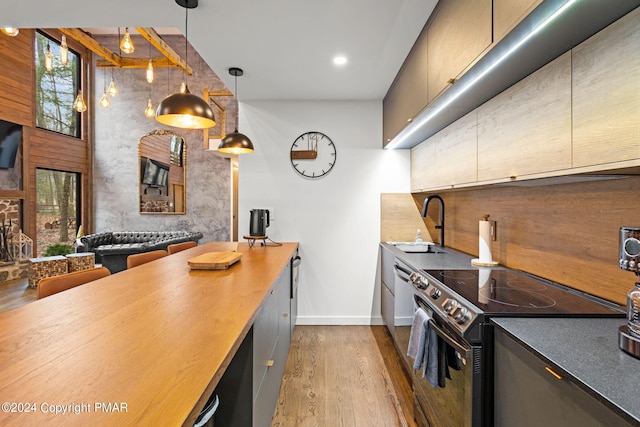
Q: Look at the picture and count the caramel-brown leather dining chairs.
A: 3